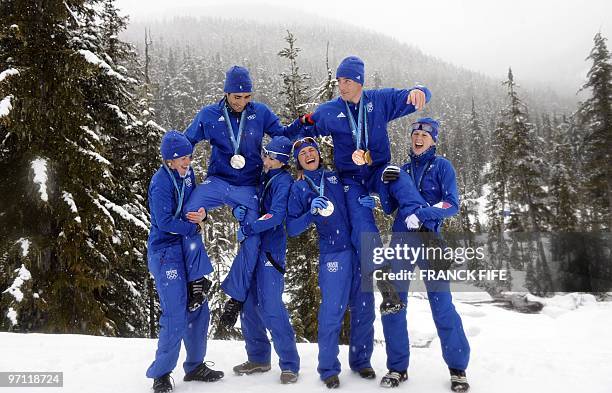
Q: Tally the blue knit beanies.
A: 6